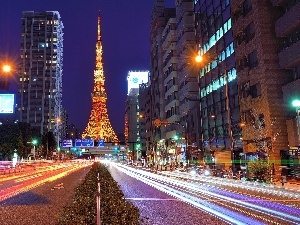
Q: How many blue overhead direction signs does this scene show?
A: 3